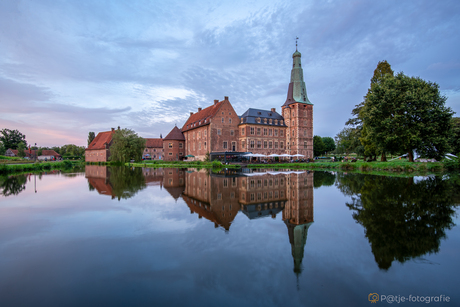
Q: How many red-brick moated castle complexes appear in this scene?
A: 1